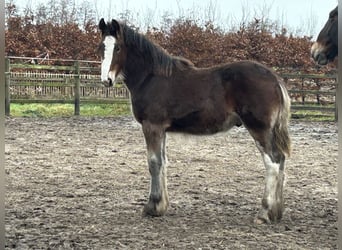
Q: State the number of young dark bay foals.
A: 1